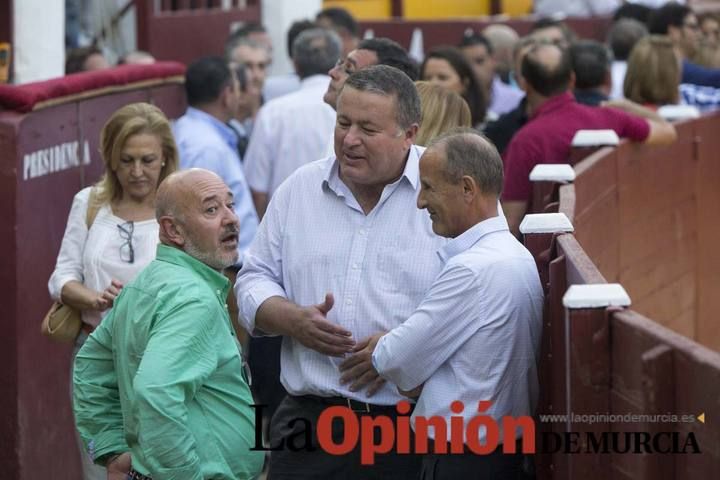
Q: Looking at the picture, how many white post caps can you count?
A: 5